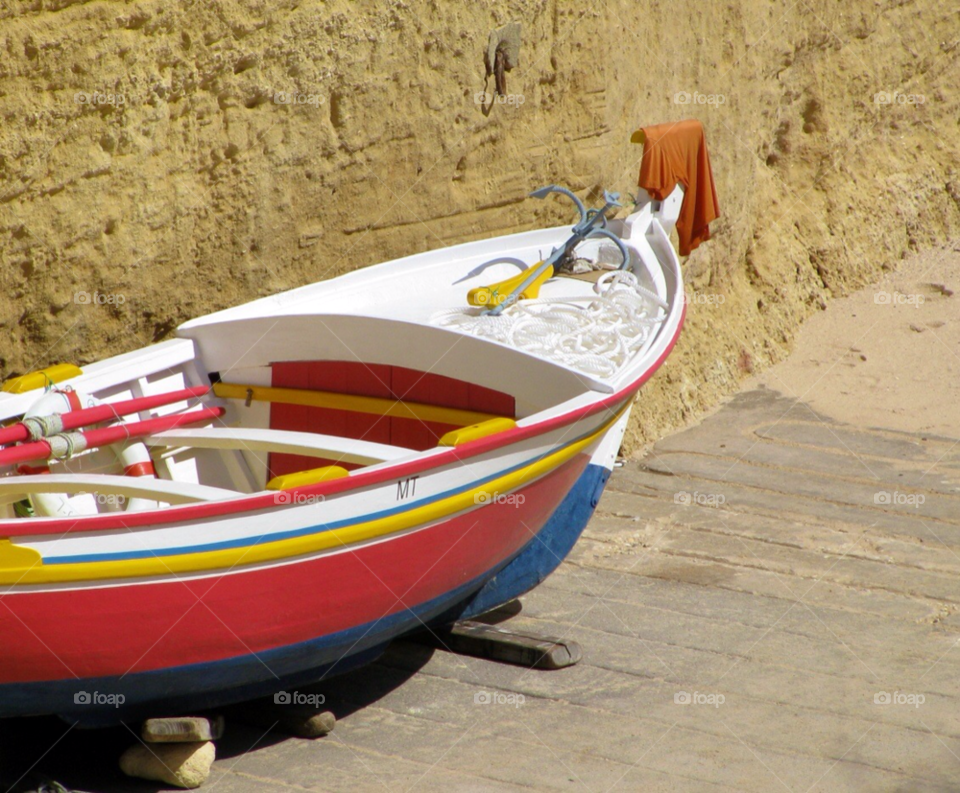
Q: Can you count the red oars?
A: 2